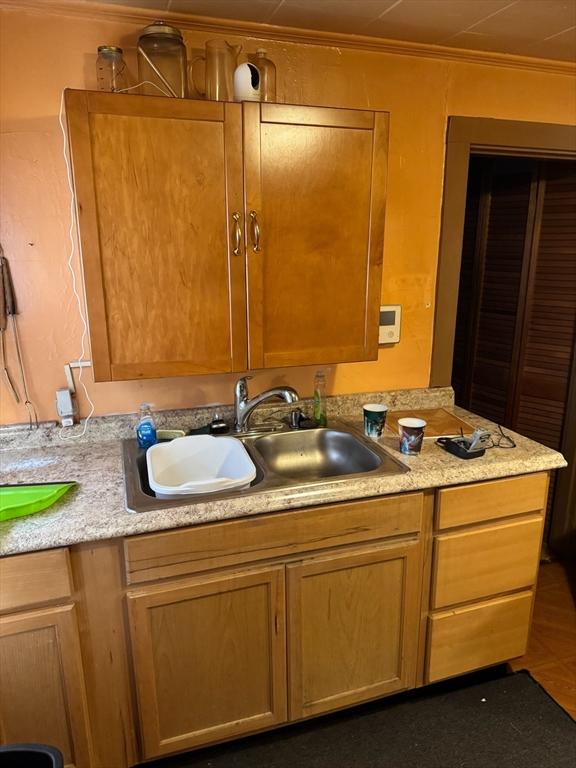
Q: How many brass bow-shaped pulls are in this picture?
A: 2